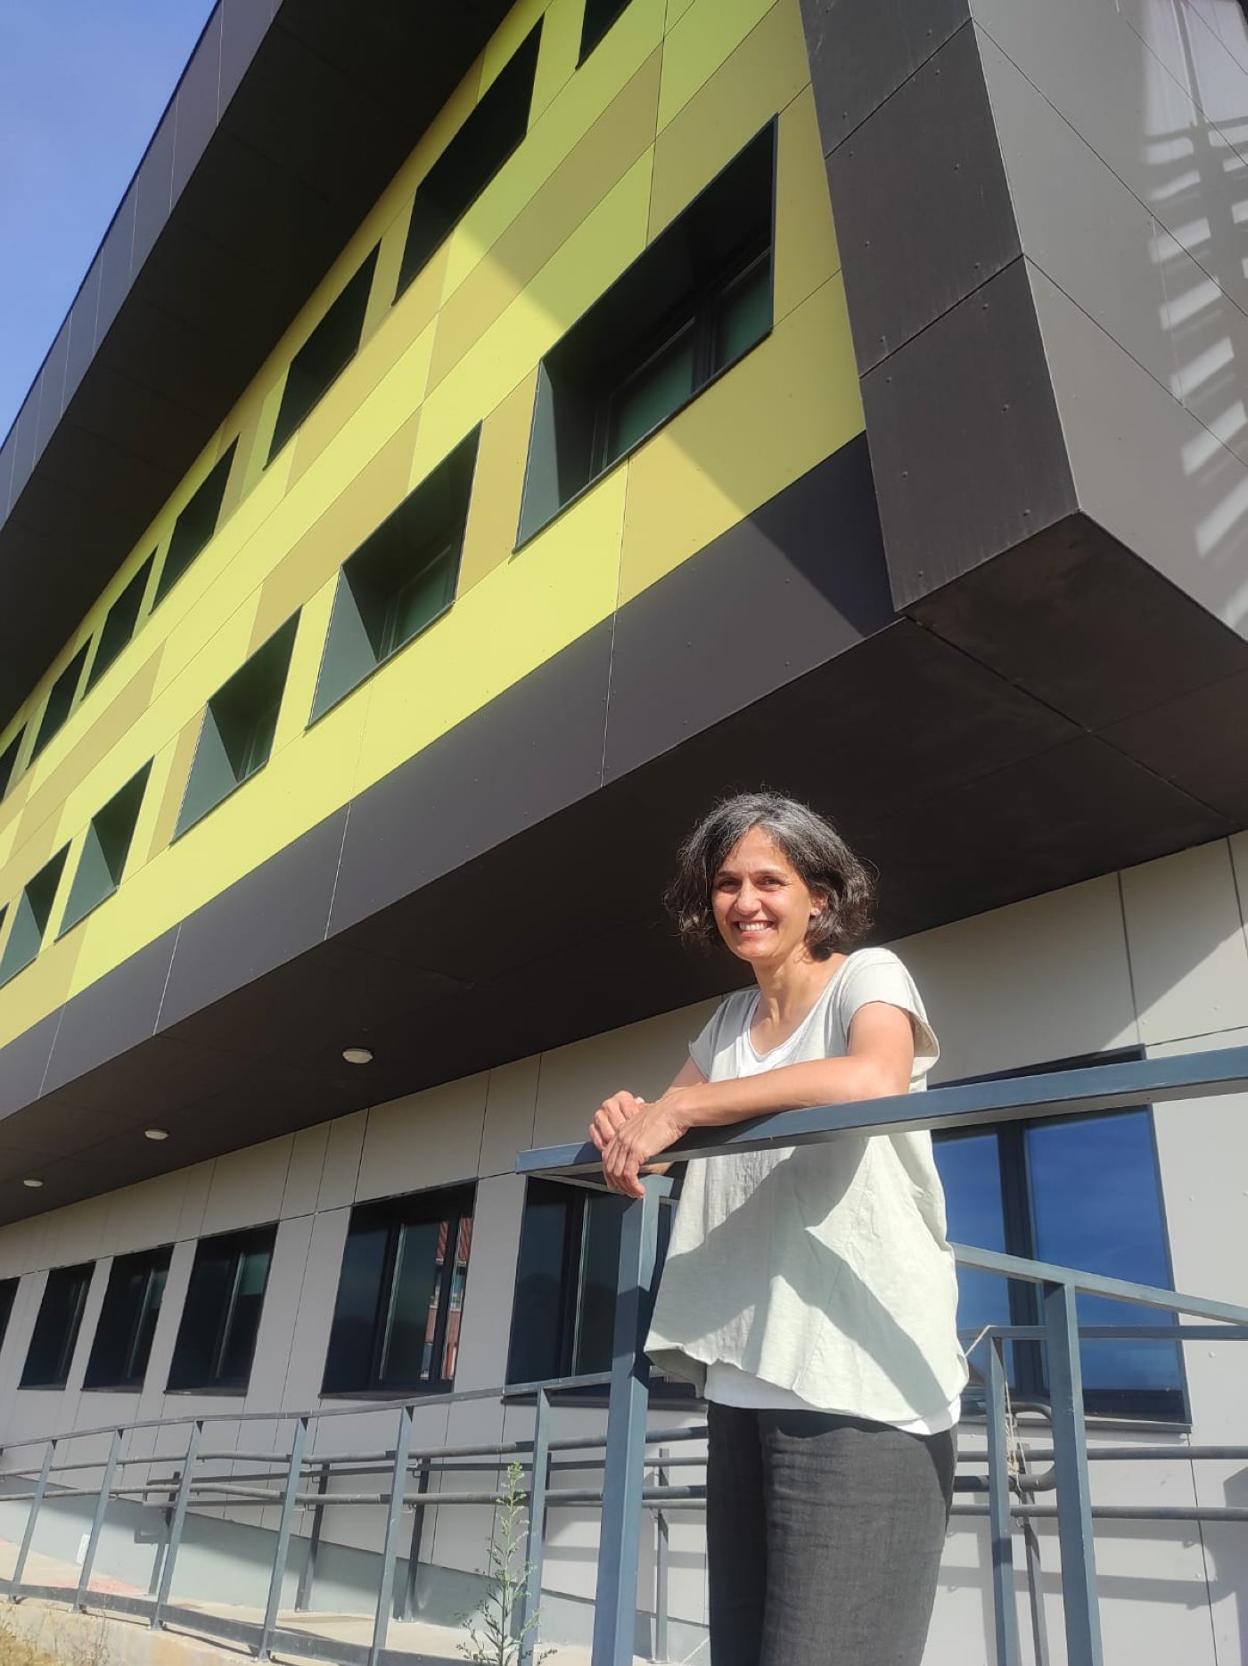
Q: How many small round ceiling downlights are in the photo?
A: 3